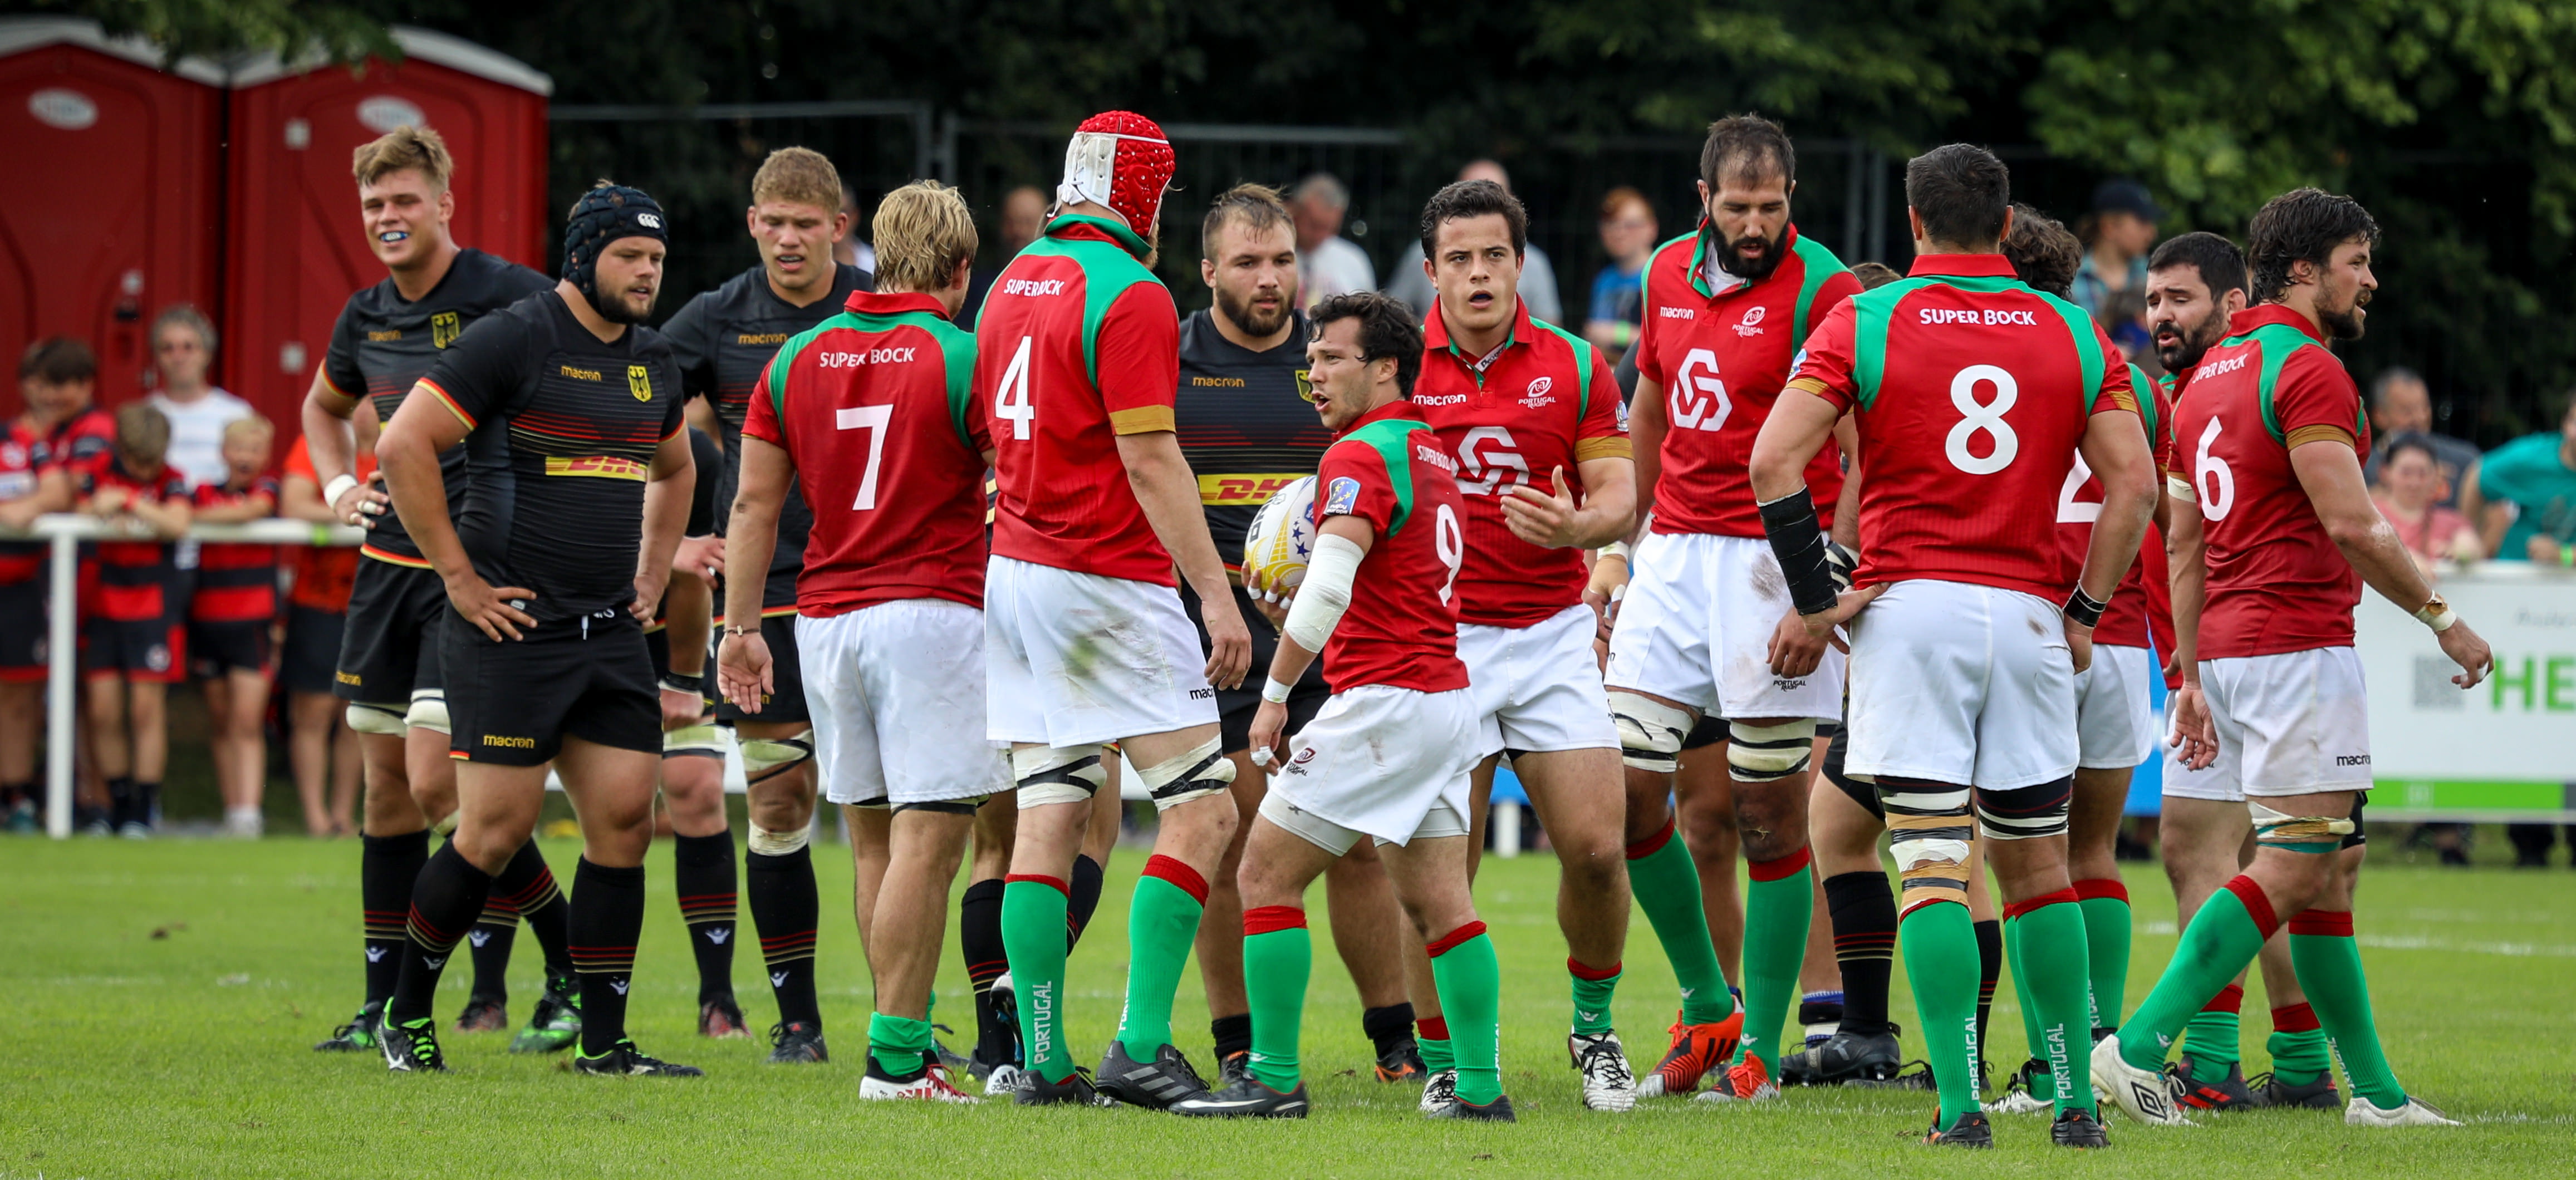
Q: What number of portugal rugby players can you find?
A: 9